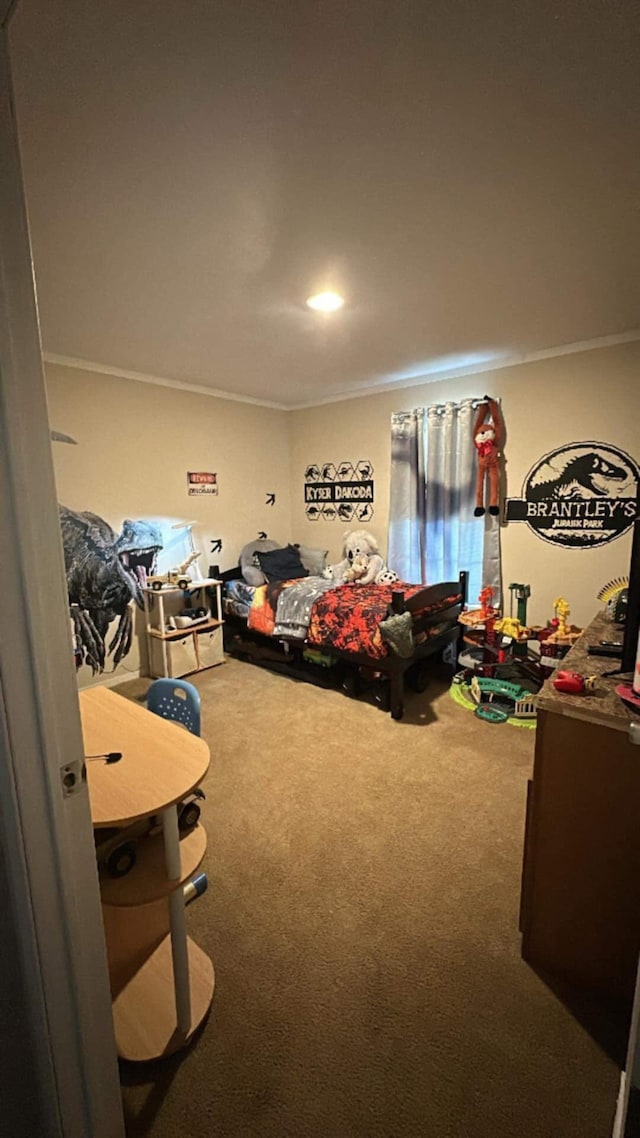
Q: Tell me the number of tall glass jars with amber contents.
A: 0